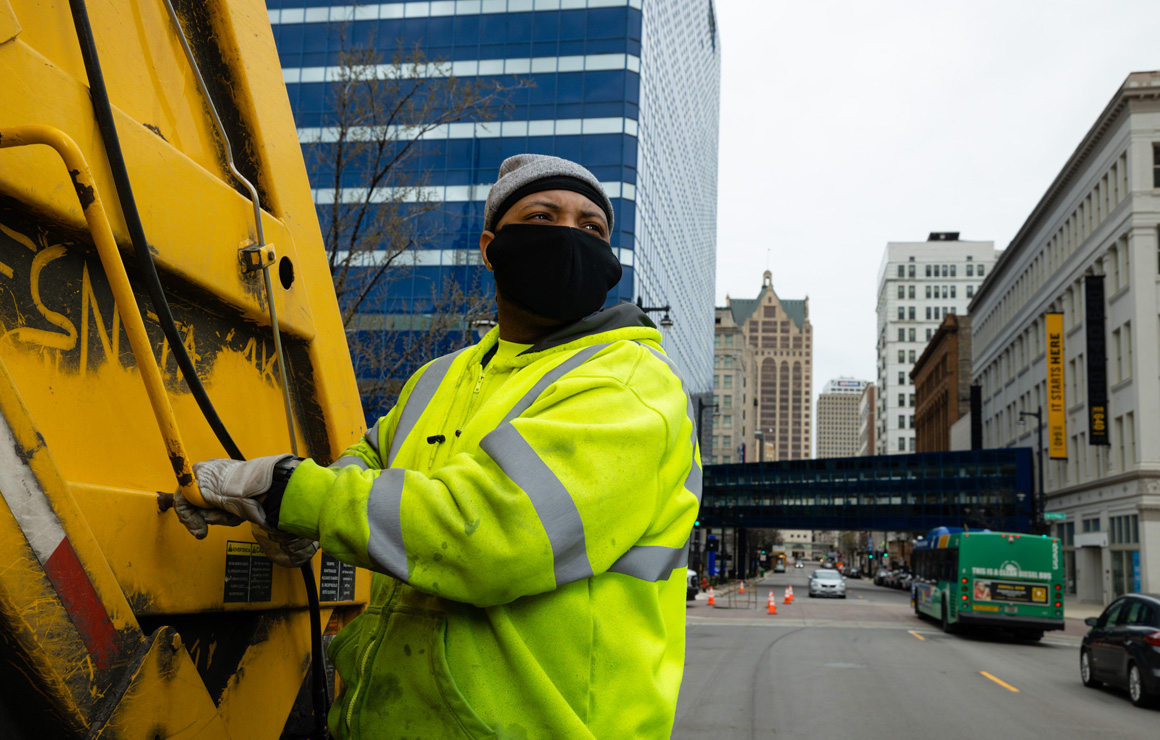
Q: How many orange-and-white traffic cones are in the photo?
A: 6